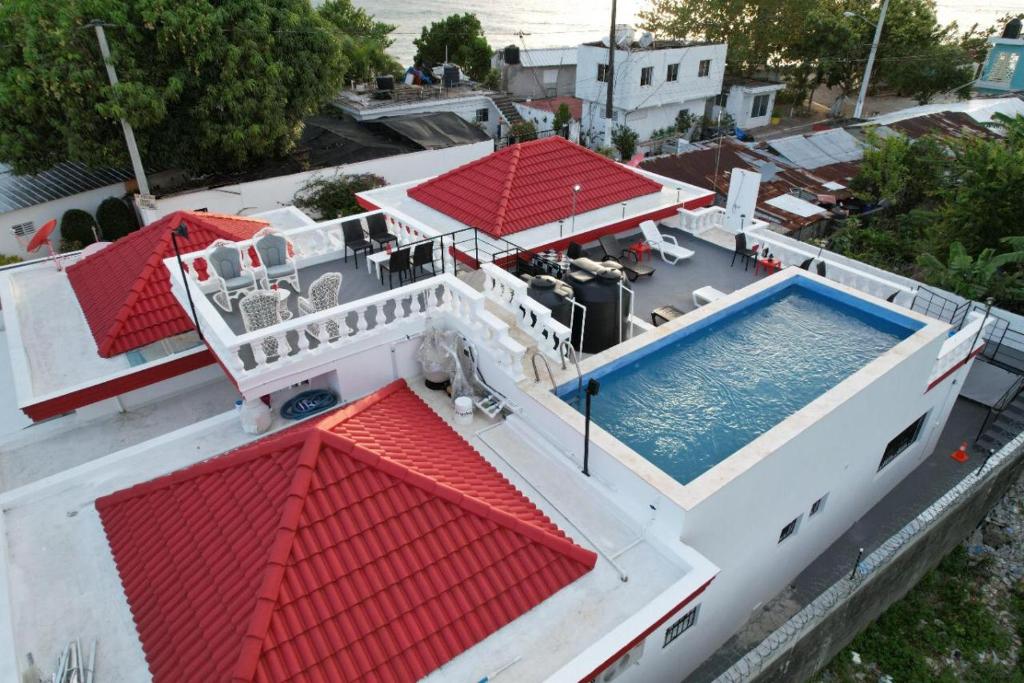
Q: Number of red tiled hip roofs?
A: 3